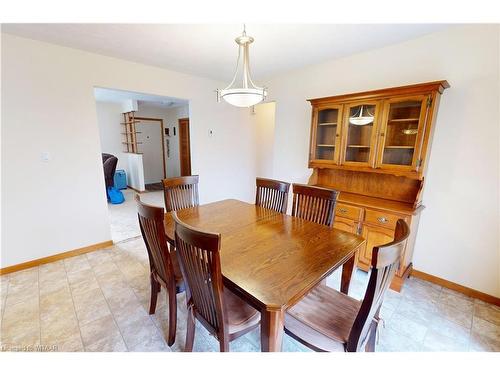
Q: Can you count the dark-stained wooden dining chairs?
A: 6